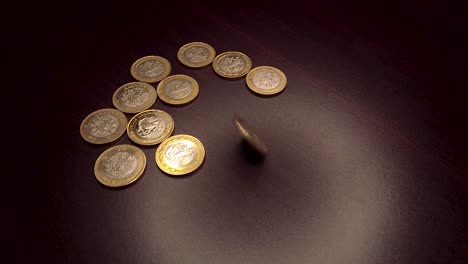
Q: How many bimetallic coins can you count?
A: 11